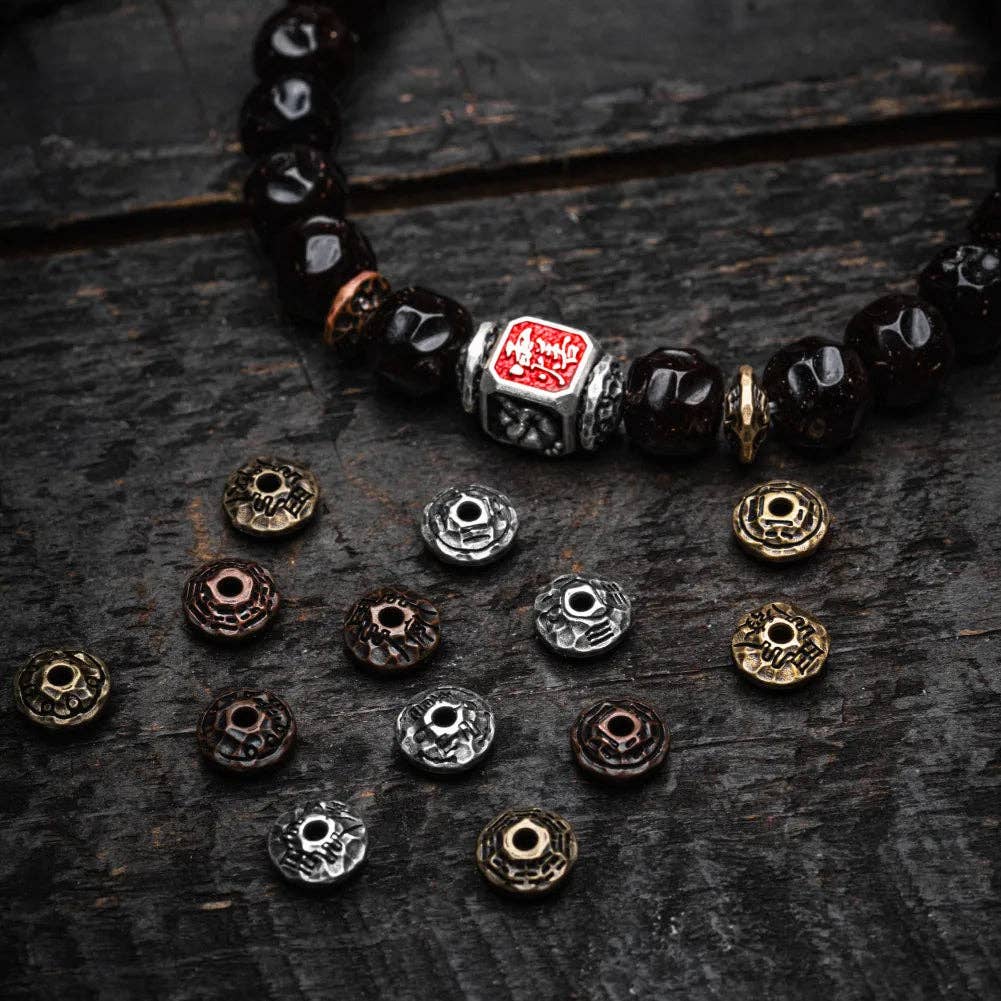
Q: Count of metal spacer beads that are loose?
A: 13